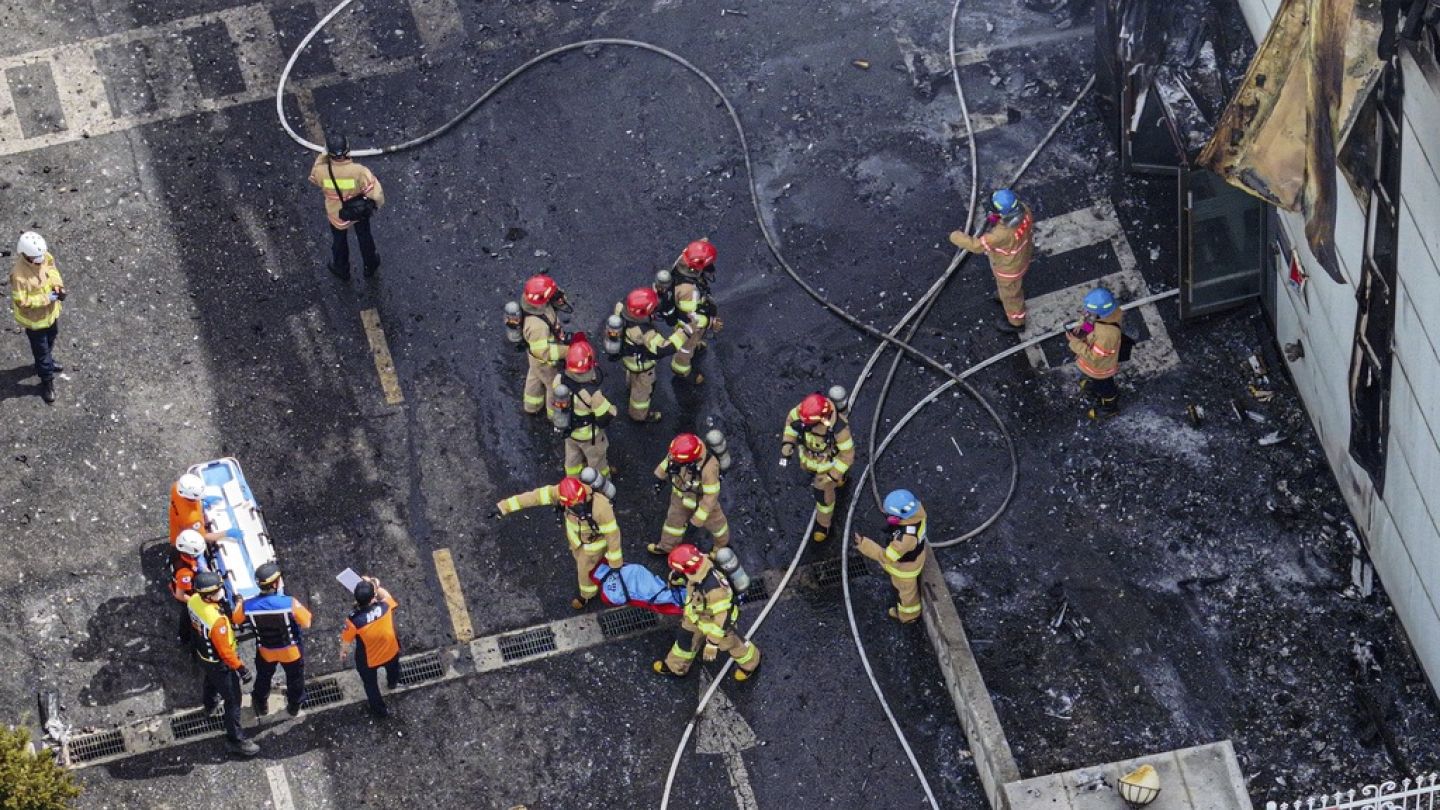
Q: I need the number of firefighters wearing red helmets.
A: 8